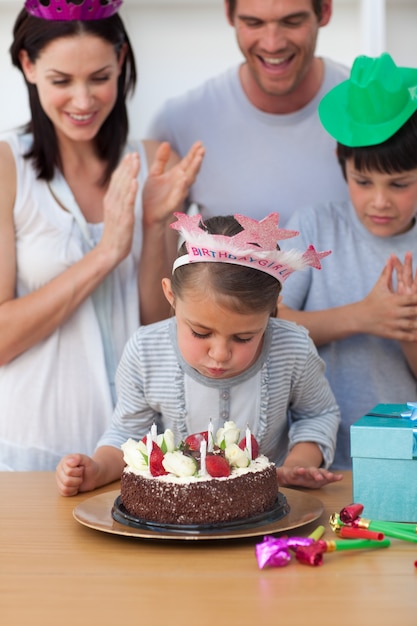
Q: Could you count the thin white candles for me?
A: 5